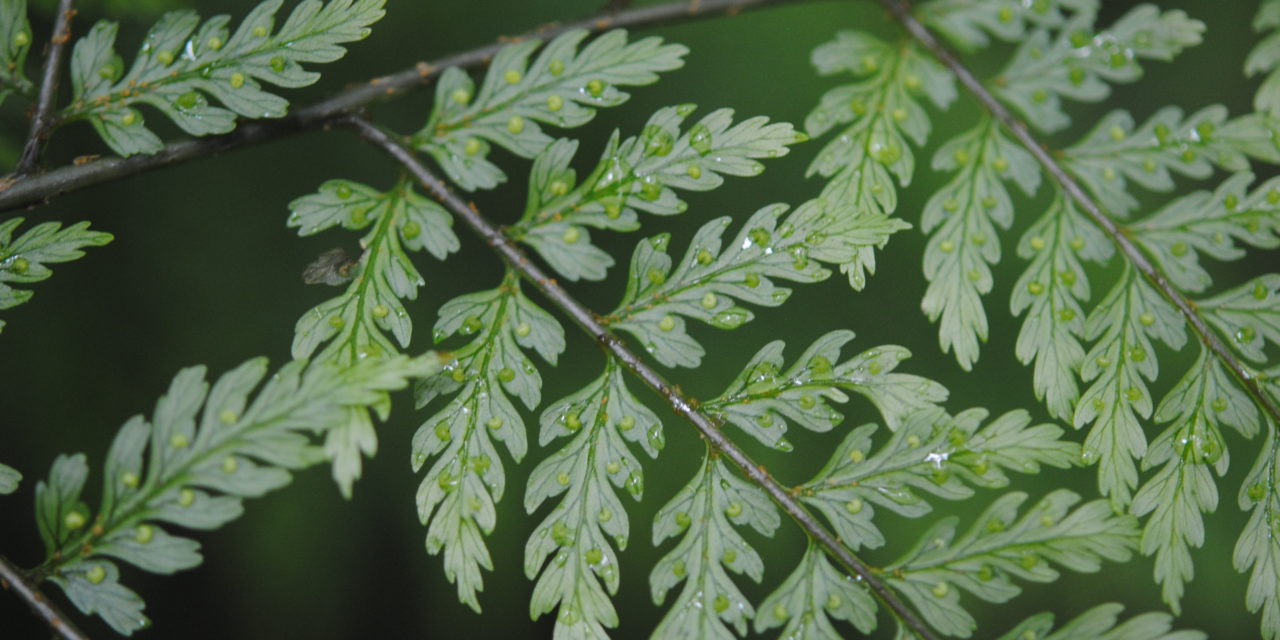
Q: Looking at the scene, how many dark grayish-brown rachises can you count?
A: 5